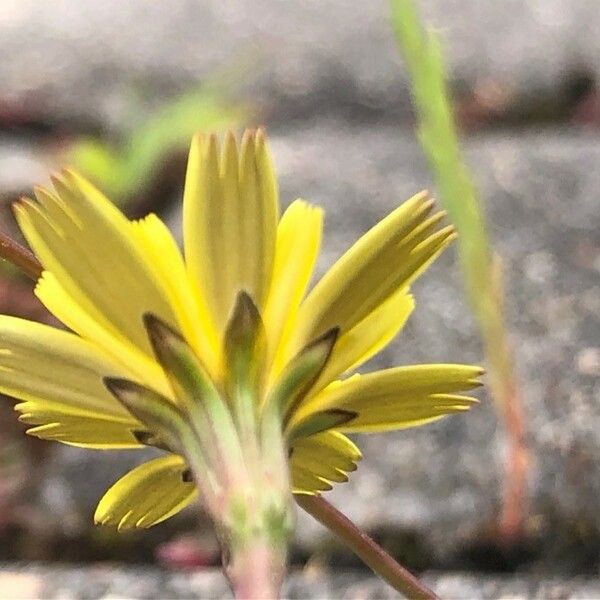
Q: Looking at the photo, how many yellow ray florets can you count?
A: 12